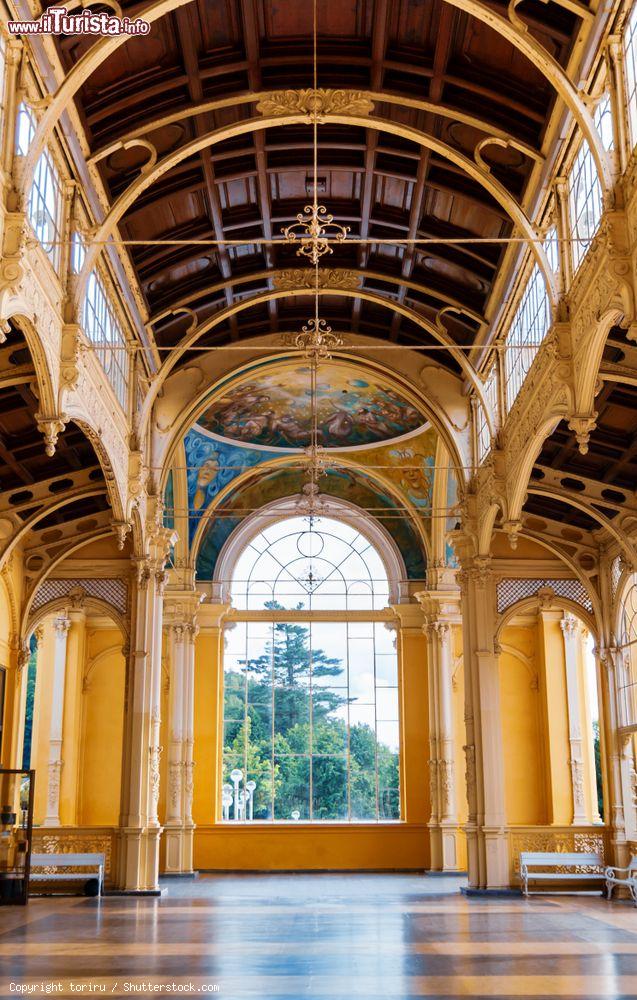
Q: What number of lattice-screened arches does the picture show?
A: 2